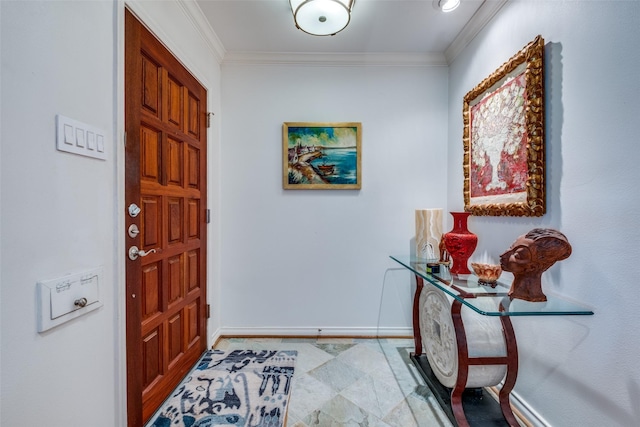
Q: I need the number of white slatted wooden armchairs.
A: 0